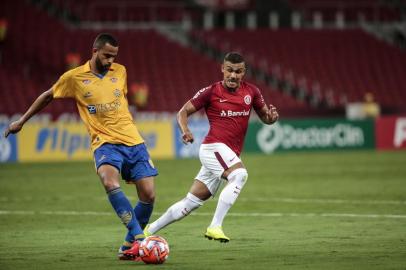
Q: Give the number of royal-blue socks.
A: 2